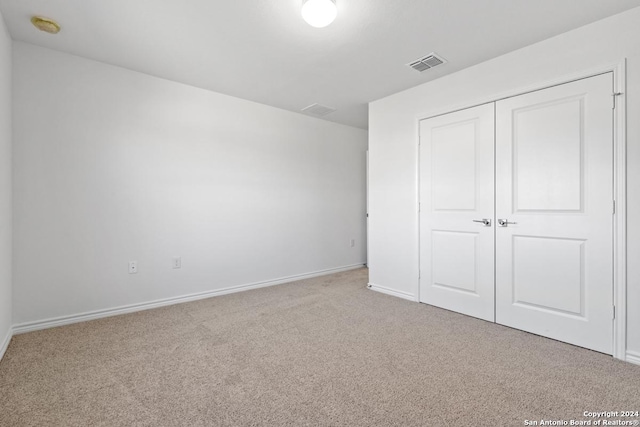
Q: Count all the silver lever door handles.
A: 2